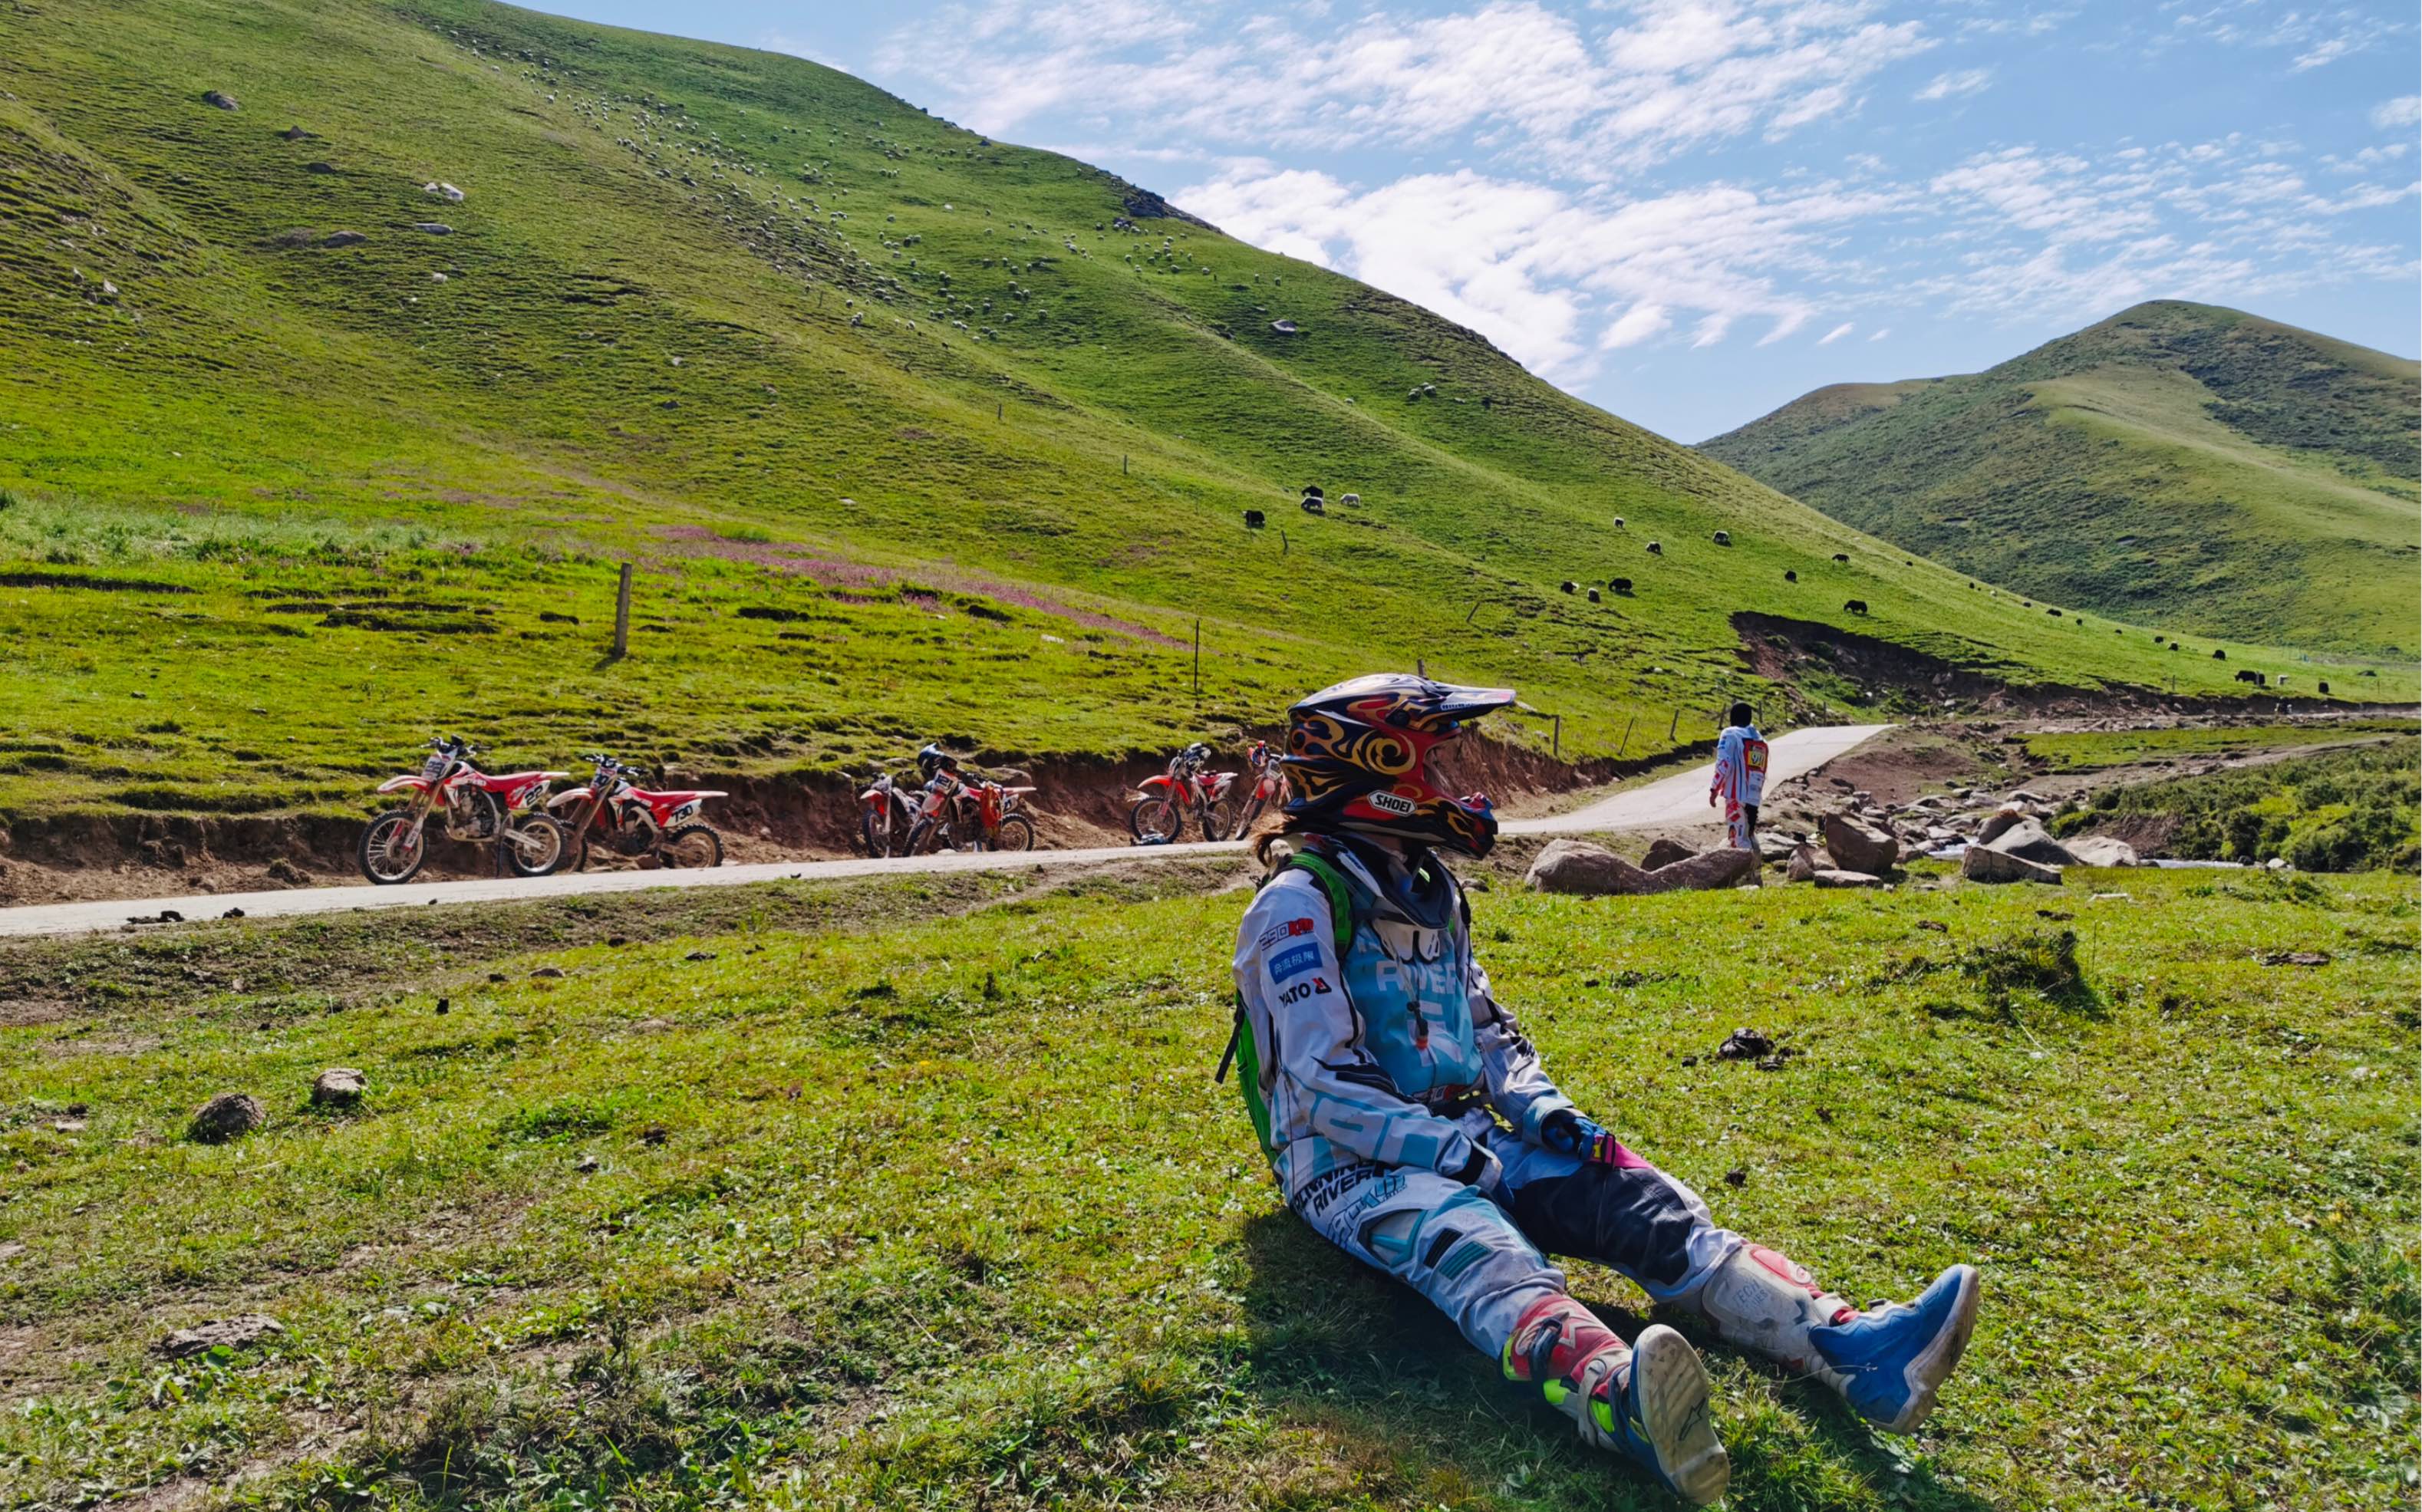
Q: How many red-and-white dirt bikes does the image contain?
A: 6